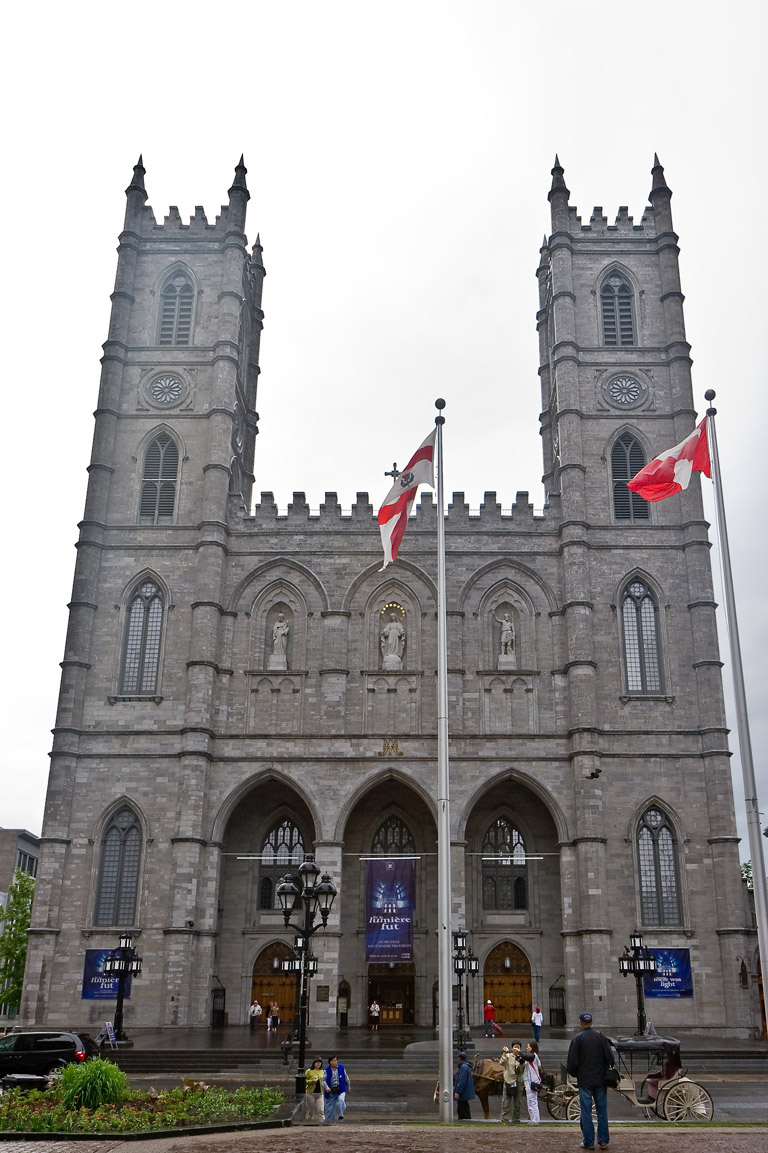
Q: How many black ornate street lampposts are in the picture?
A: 5